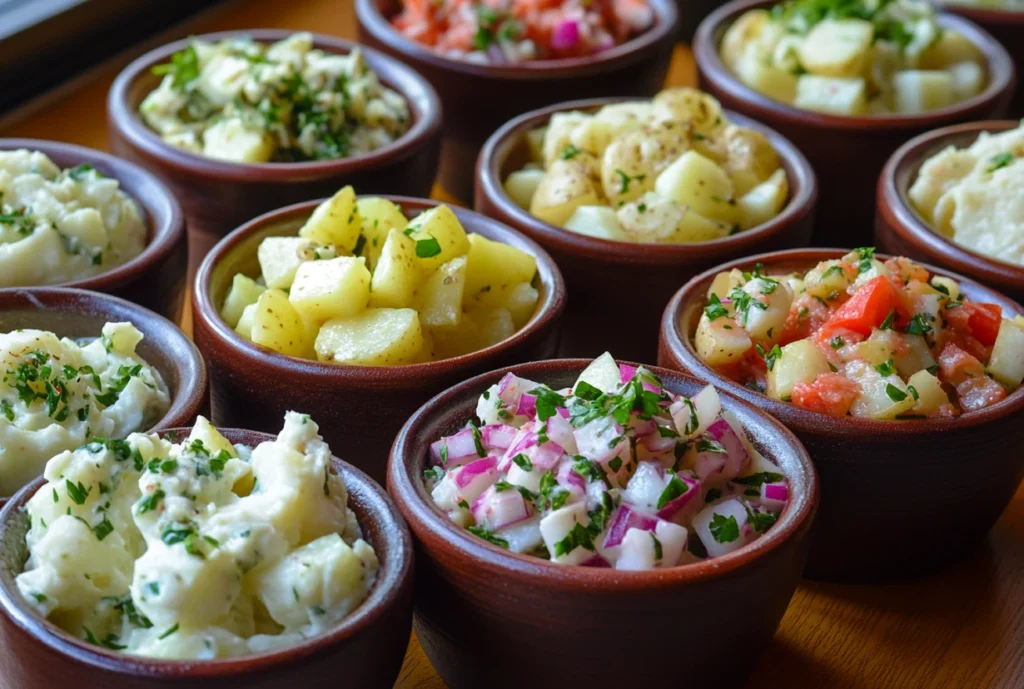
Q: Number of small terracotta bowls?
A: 12